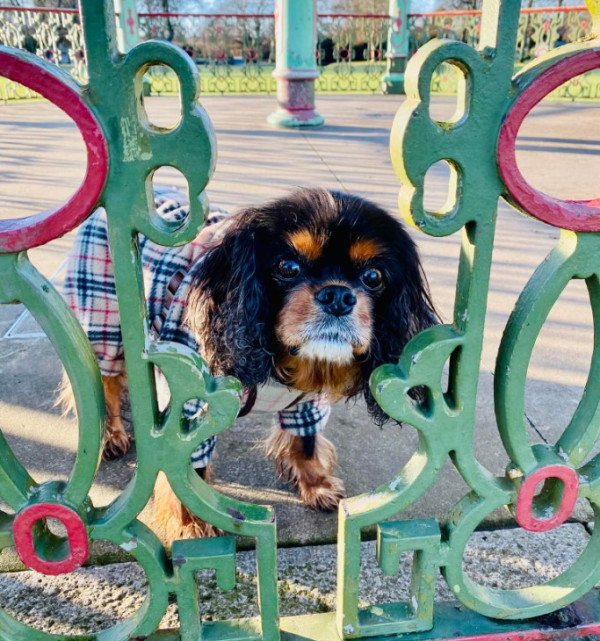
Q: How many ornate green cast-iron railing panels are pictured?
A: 2